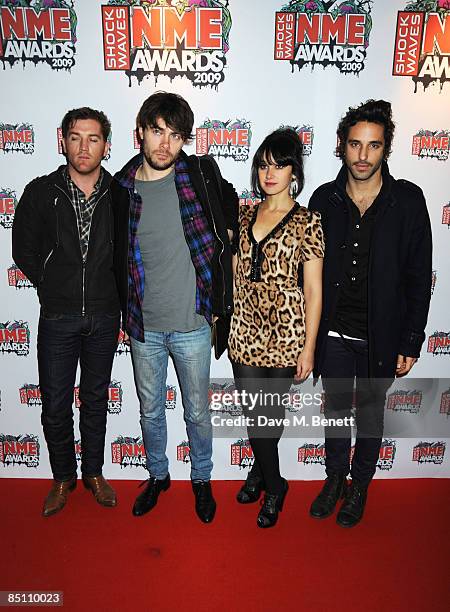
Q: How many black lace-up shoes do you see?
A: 6